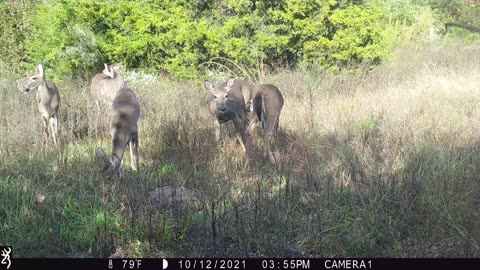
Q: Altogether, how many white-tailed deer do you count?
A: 5